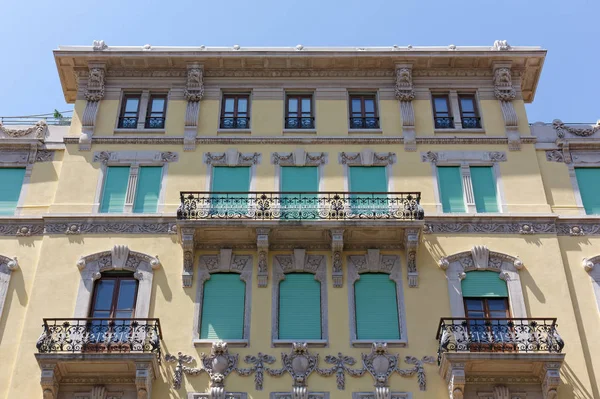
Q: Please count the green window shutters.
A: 13